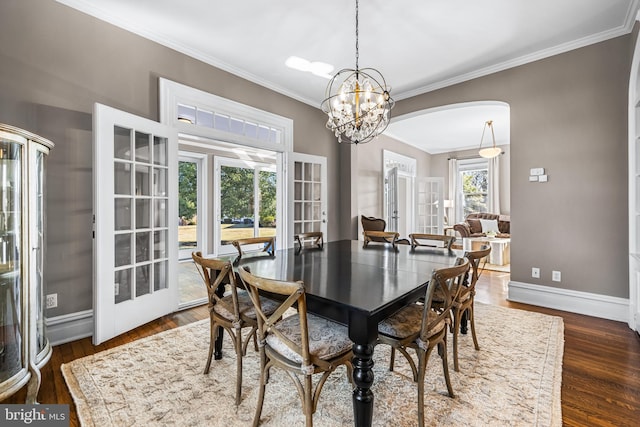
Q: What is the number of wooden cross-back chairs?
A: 8